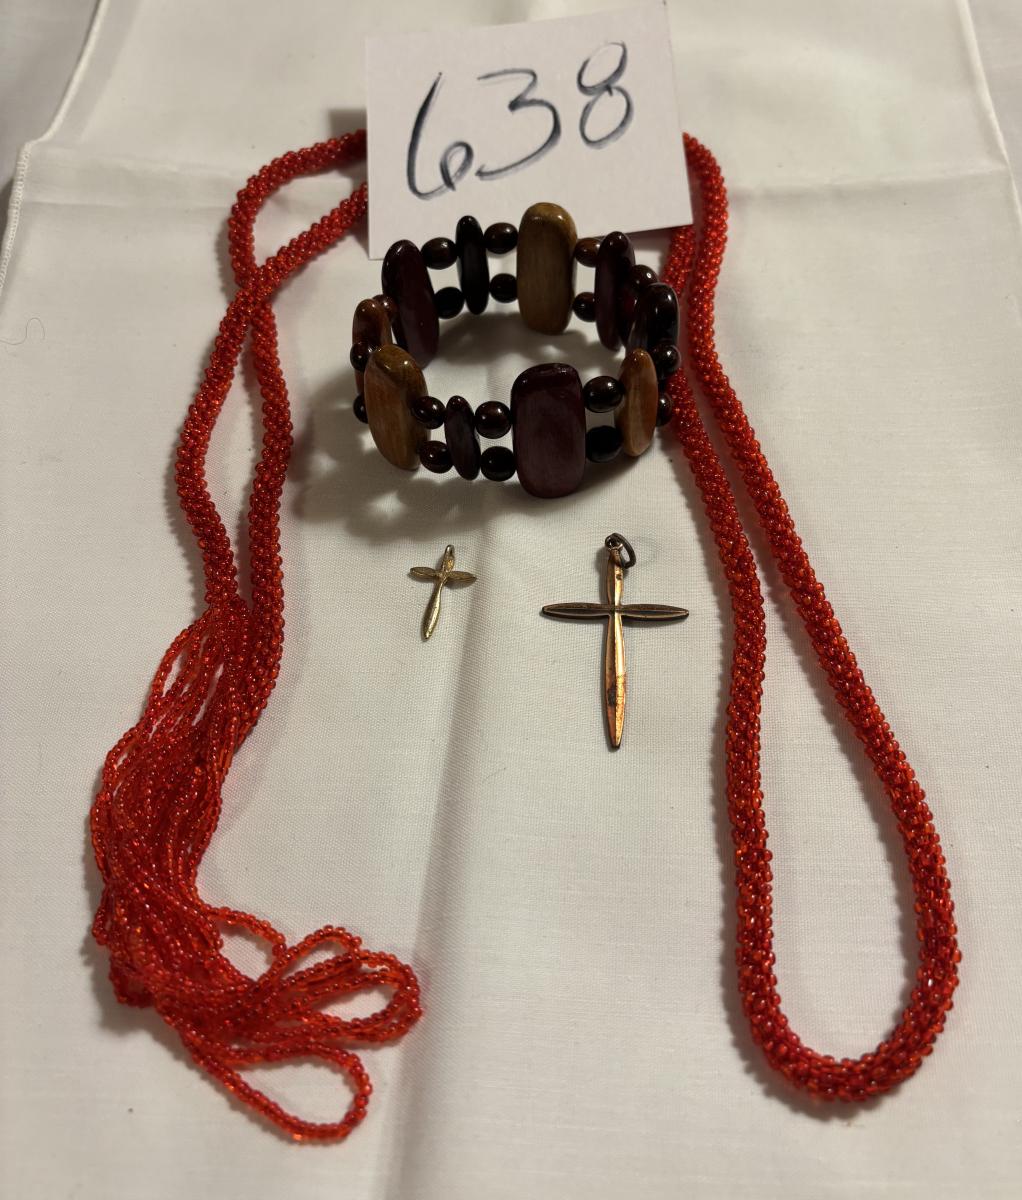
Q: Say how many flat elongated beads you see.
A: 10